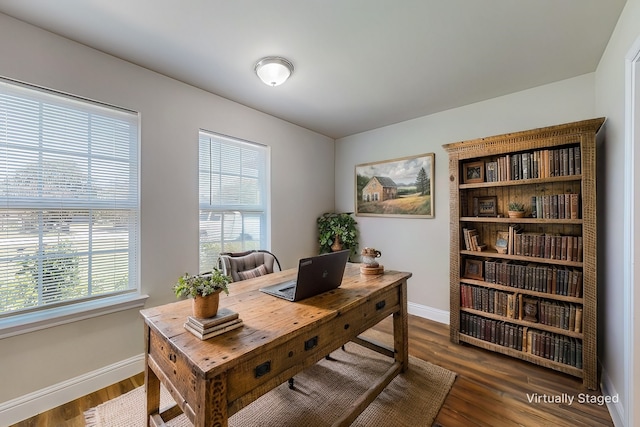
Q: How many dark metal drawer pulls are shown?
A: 3